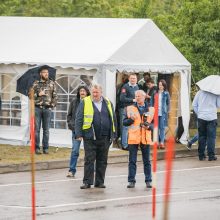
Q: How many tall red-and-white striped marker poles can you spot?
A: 3